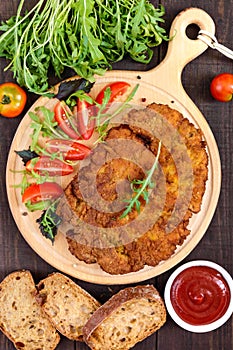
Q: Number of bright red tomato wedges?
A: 6